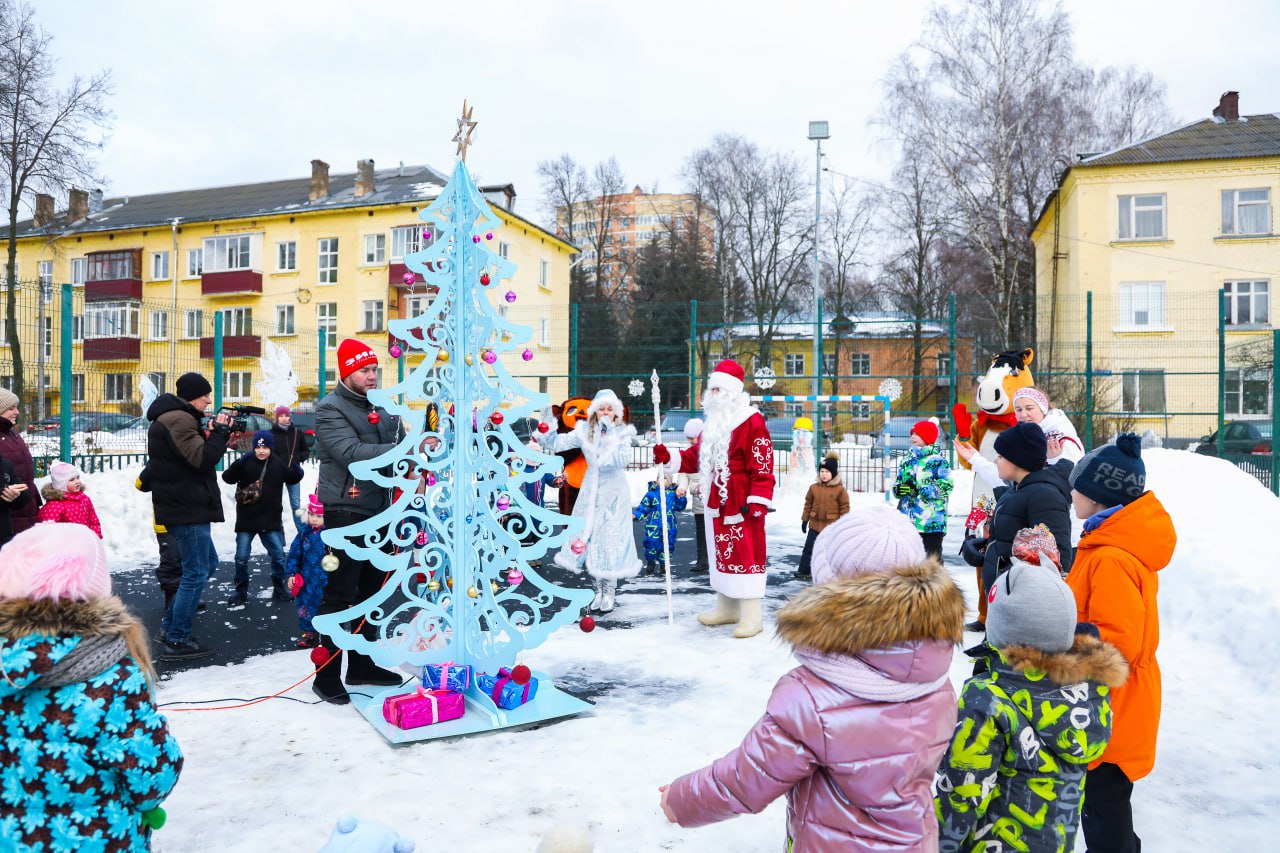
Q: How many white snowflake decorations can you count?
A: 3